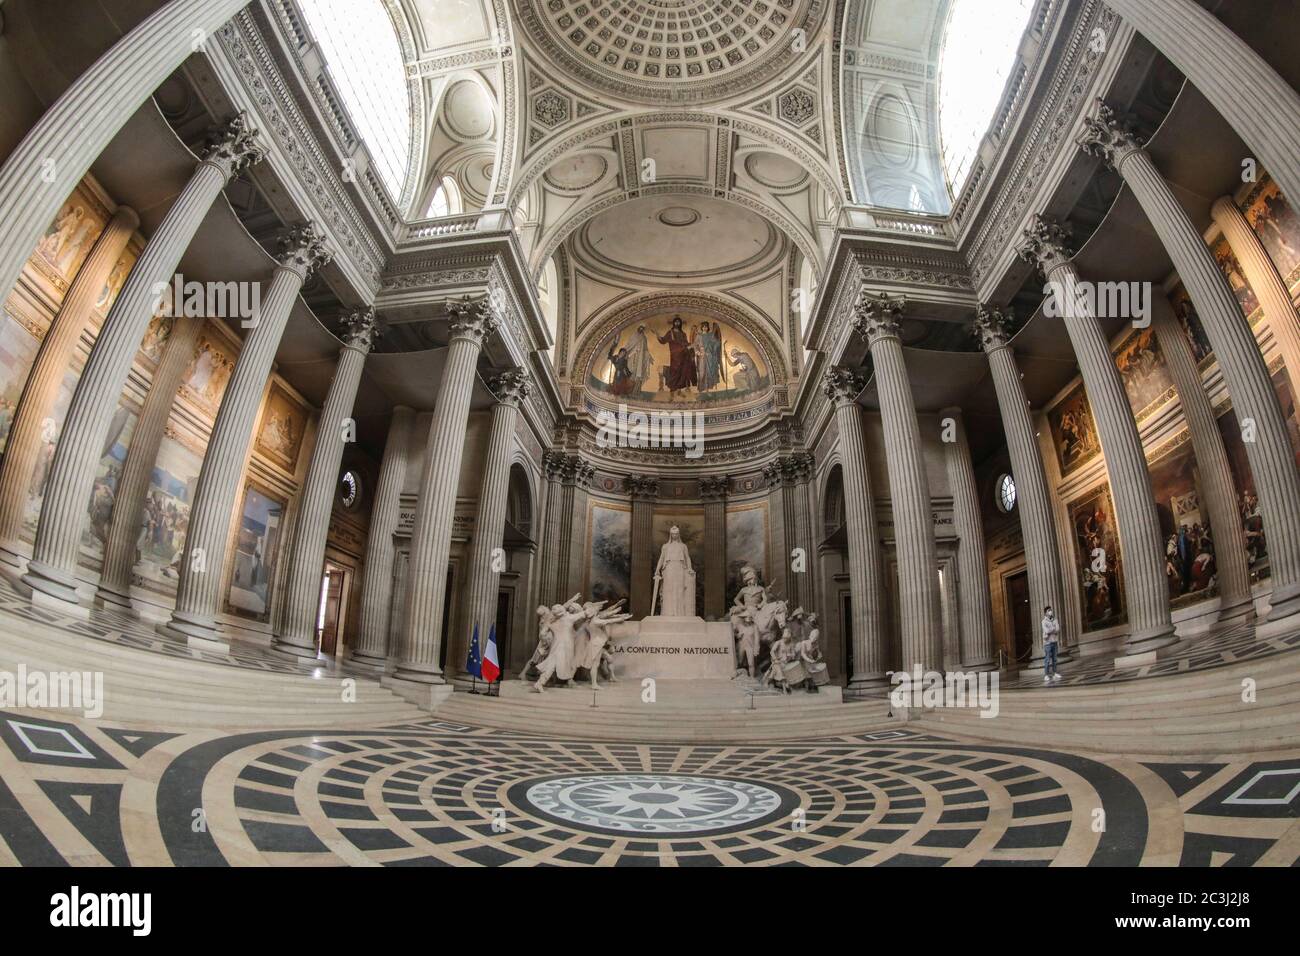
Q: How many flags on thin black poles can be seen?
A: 2